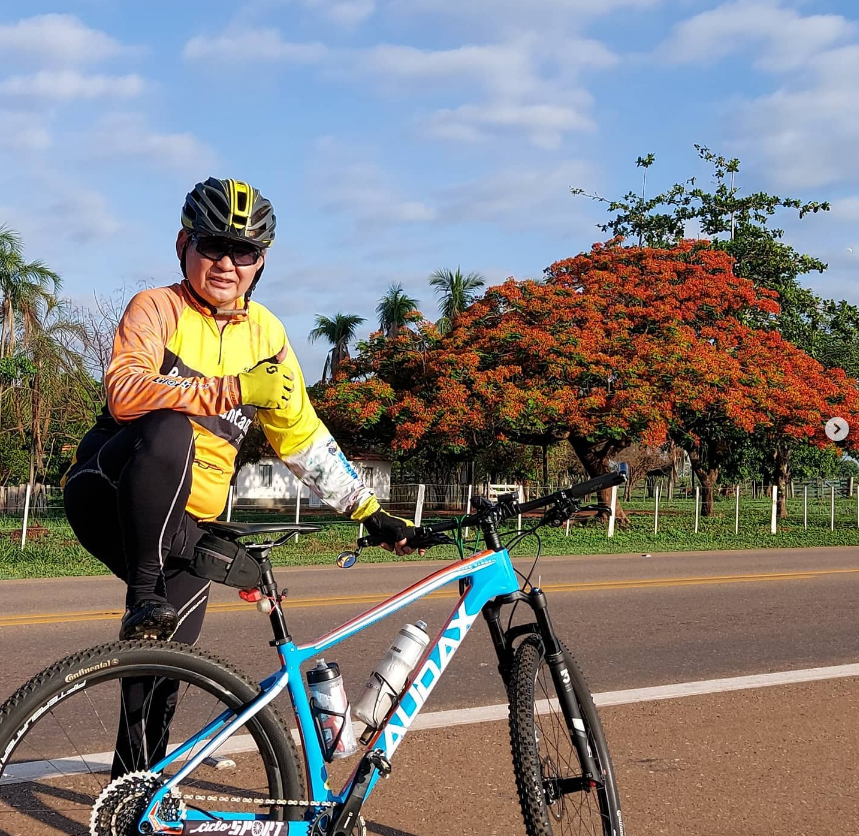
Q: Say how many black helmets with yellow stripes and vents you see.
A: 1